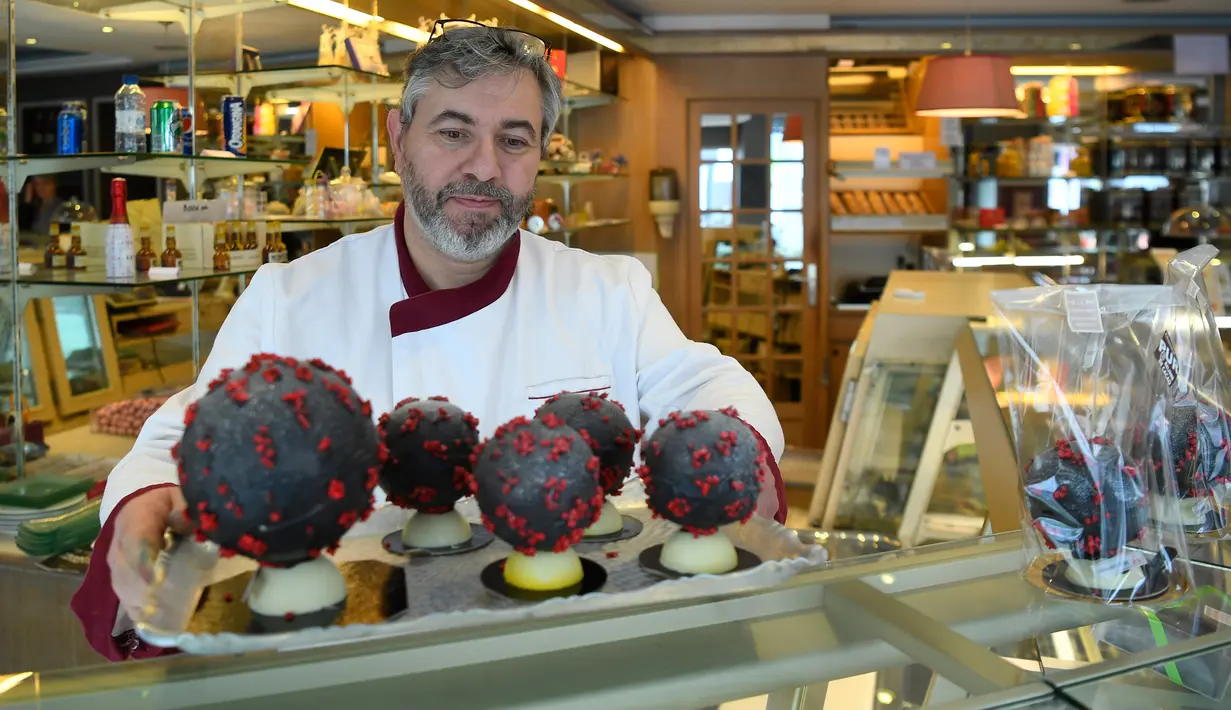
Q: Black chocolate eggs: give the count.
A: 7